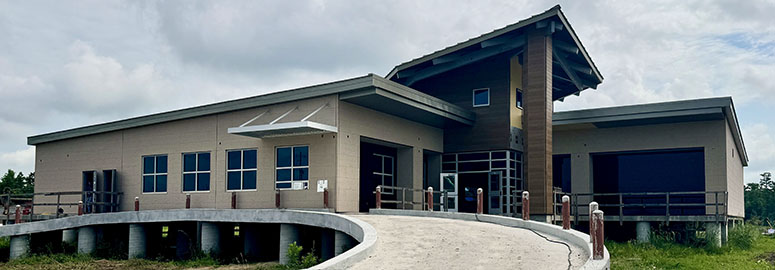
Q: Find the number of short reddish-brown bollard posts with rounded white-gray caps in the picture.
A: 14